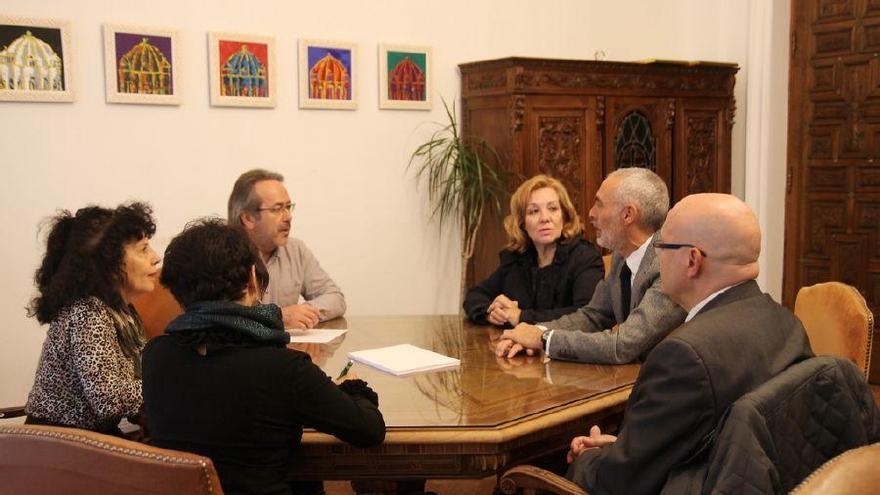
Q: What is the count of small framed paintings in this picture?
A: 5